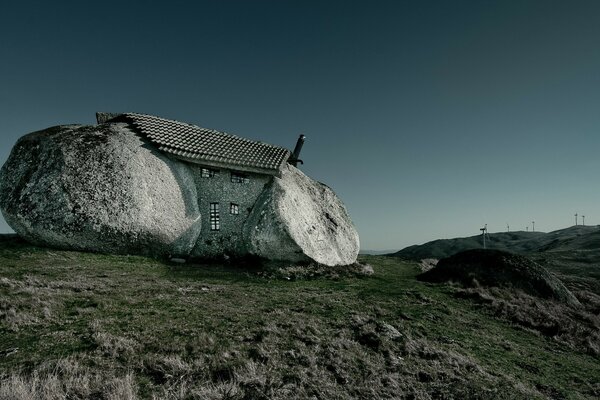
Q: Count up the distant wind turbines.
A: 6